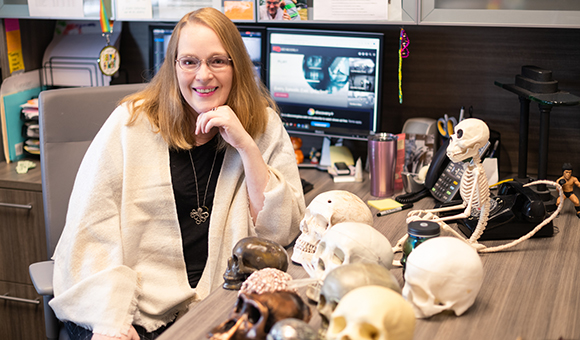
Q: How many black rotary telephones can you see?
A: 1